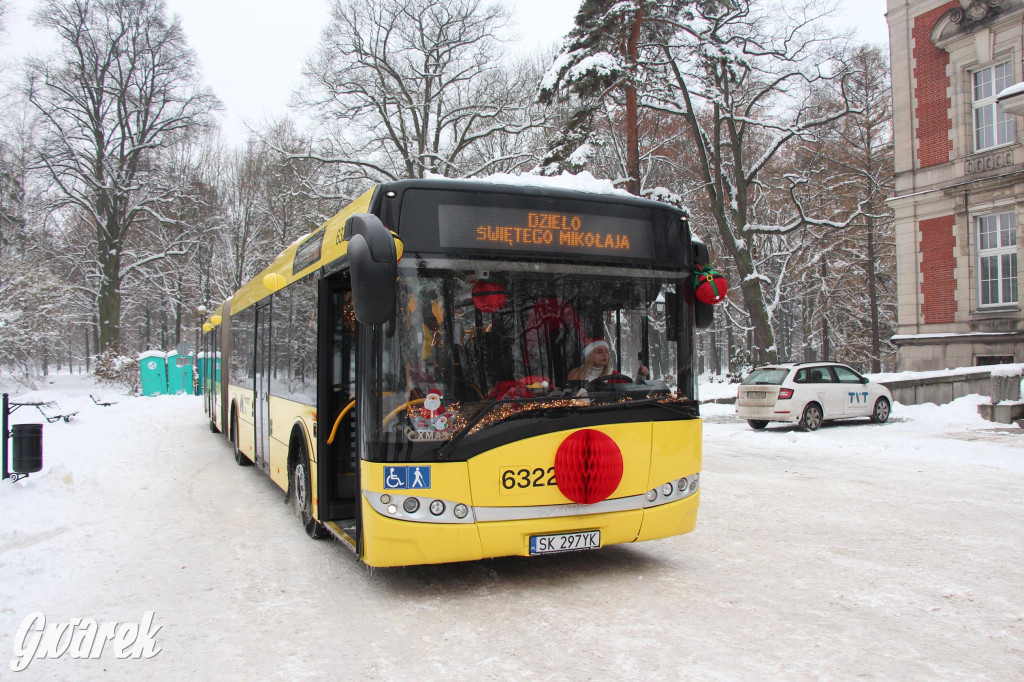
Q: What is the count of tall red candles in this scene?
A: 0